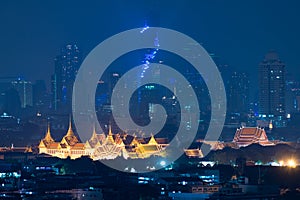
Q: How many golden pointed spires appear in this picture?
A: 4